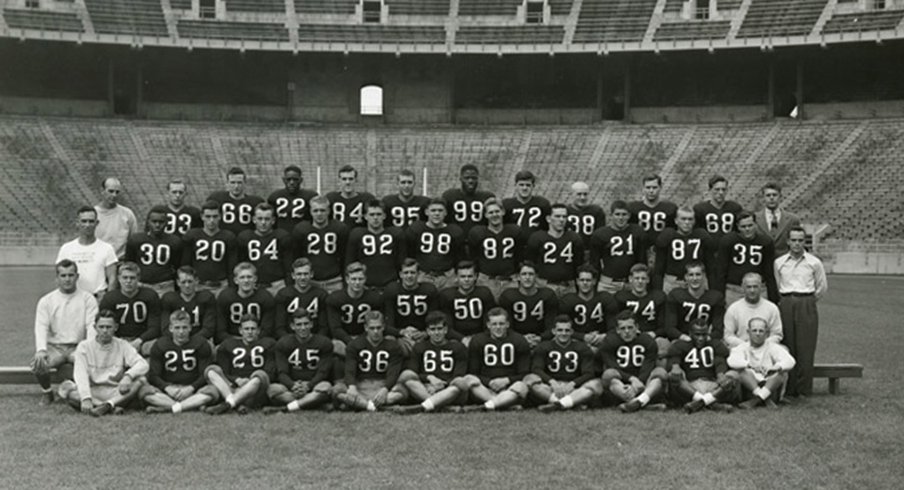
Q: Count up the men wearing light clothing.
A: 7